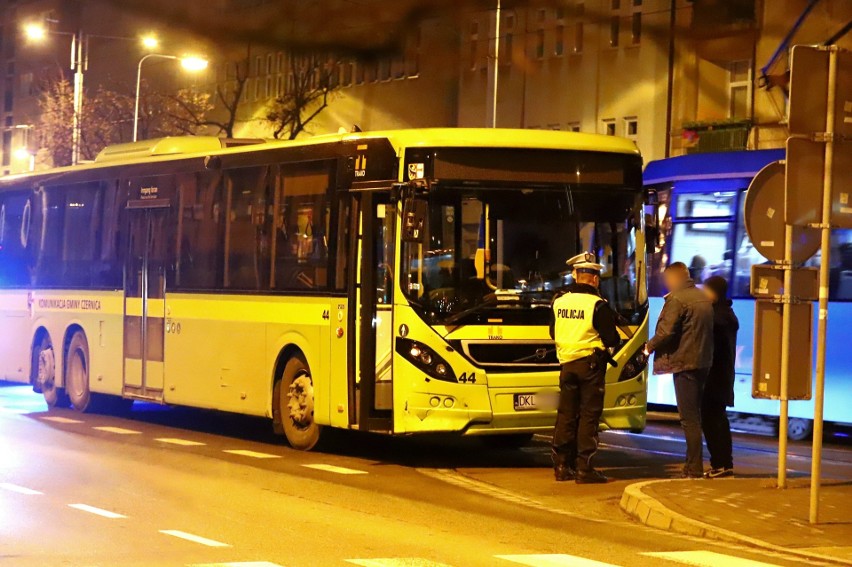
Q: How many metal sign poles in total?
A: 2